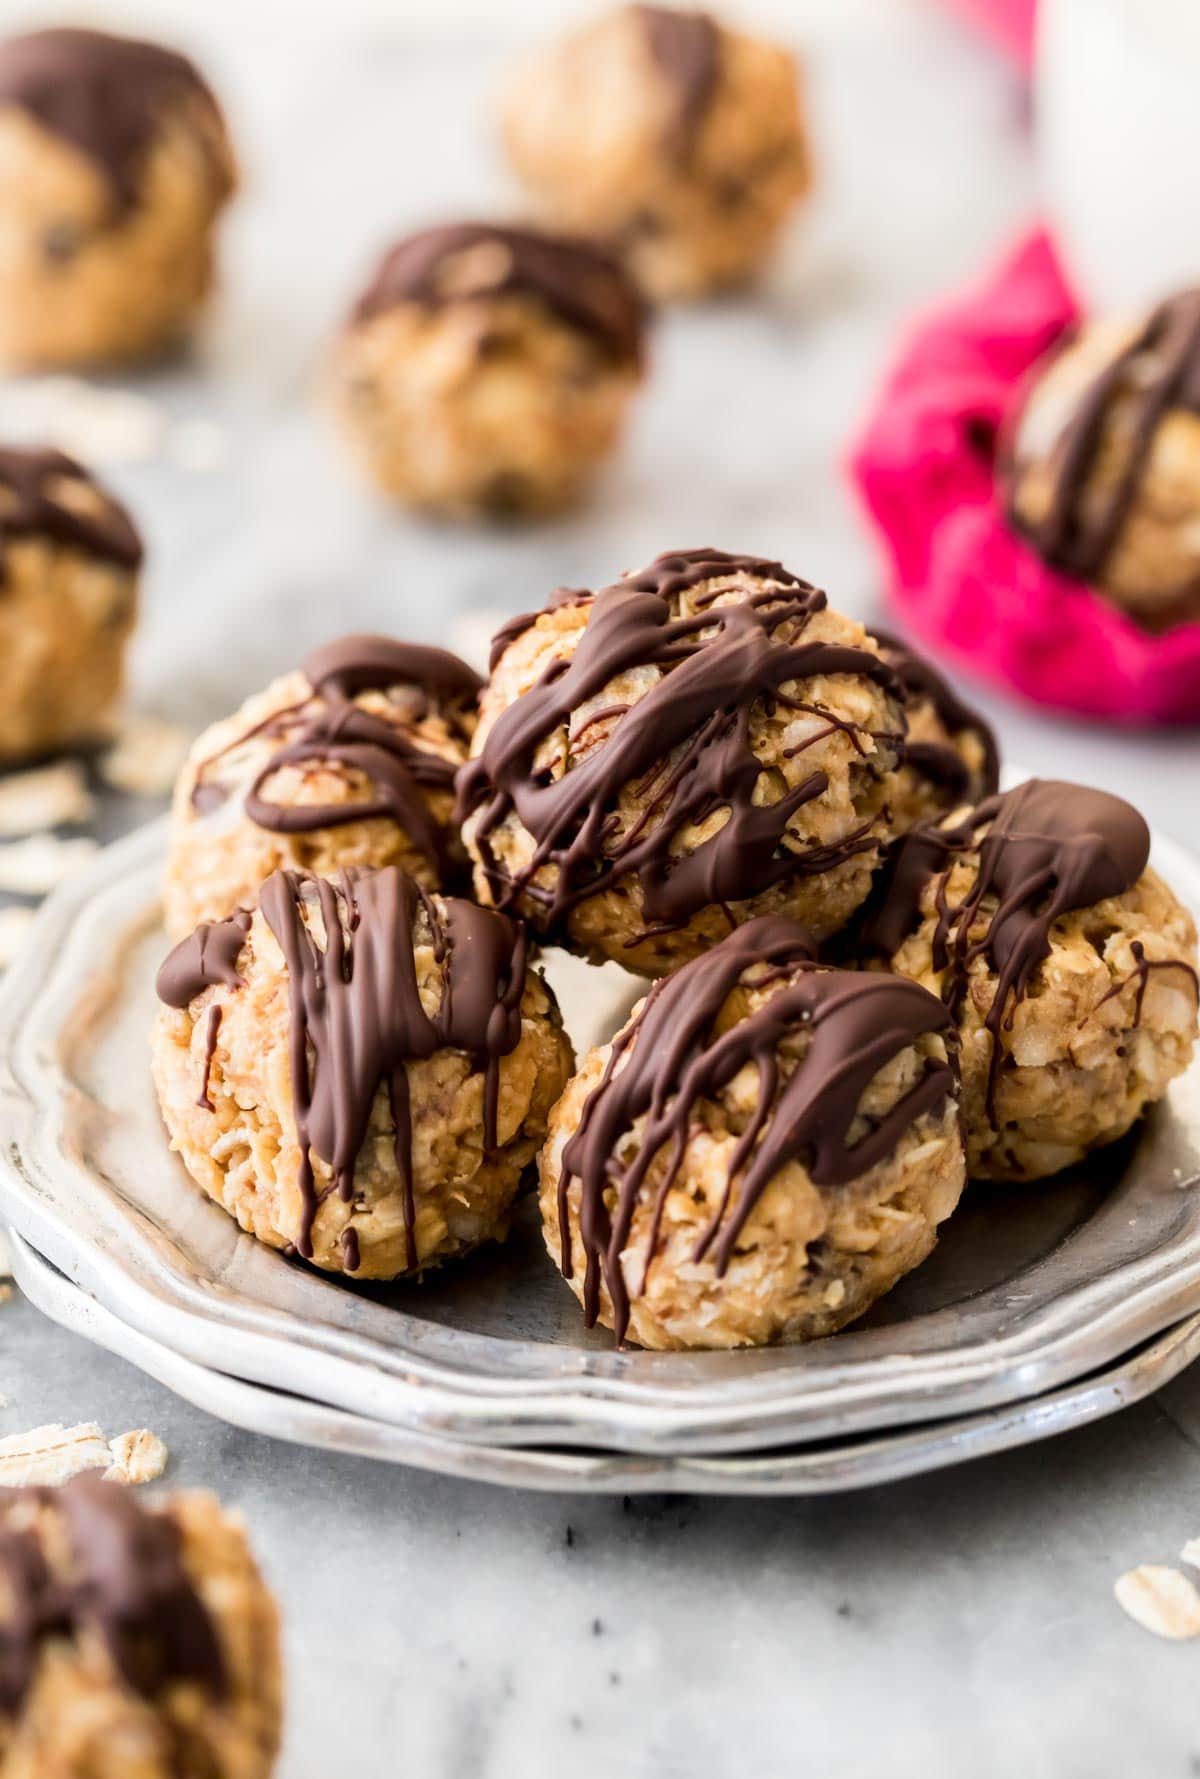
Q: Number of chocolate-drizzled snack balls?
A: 12